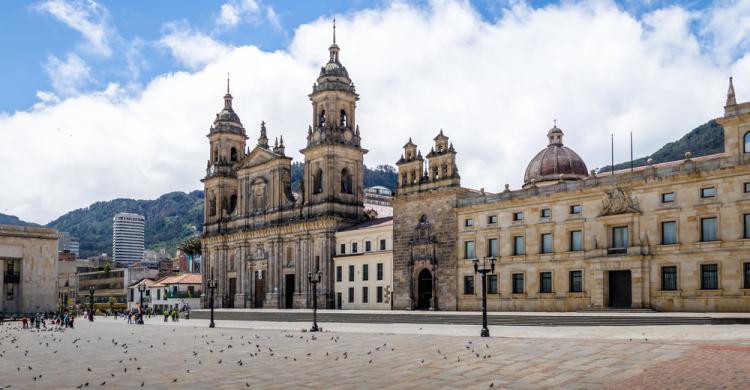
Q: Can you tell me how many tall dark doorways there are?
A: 5